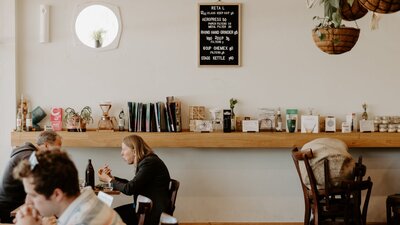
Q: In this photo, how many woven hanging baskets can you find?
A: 3